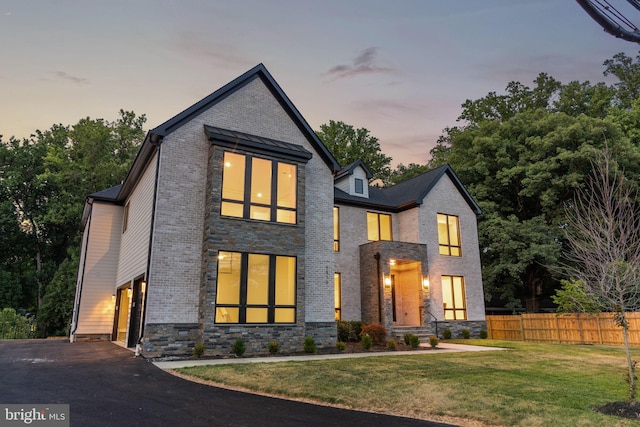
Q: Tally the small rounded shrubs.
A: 13